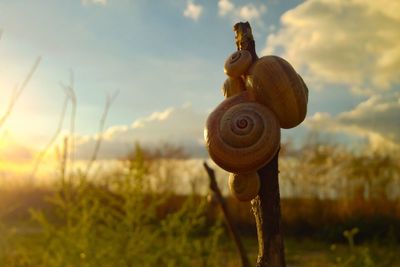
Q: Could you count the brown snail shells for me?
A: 5